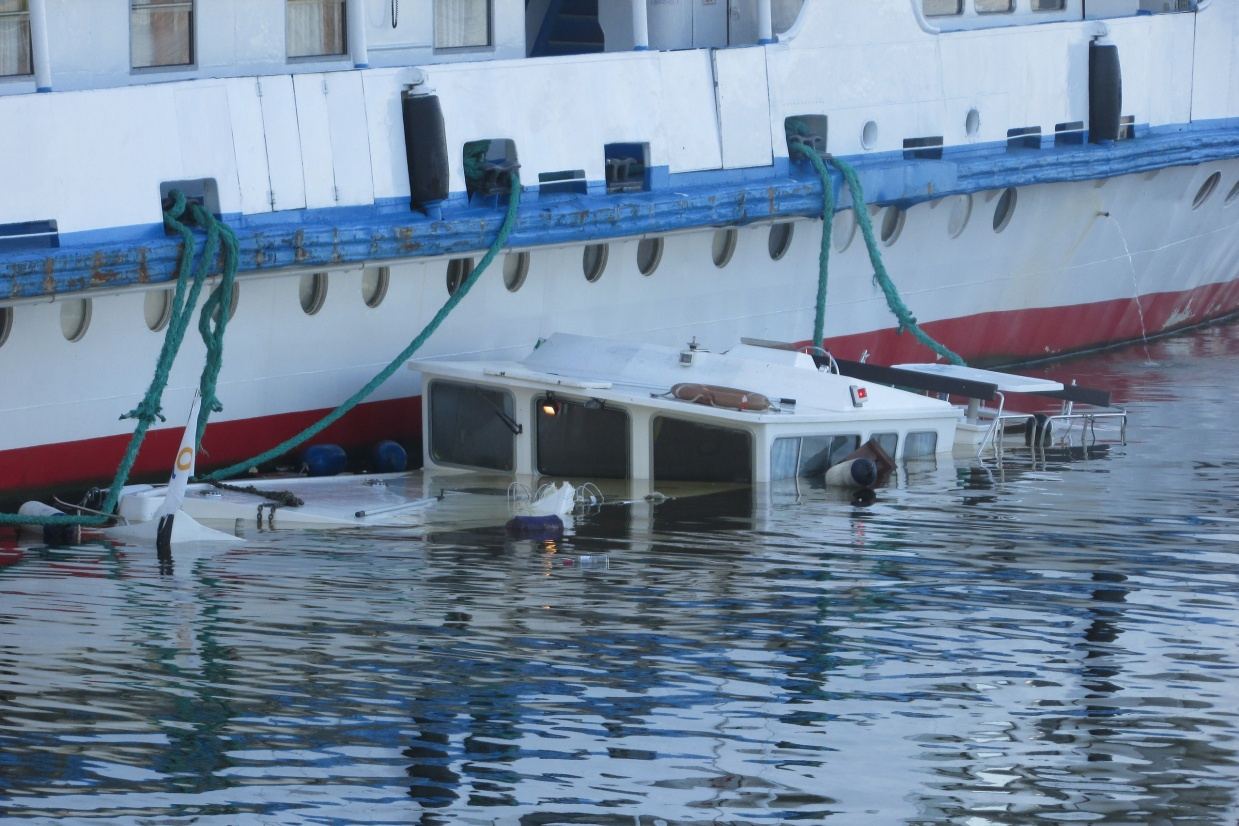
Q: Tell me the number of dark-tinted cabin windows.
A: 3